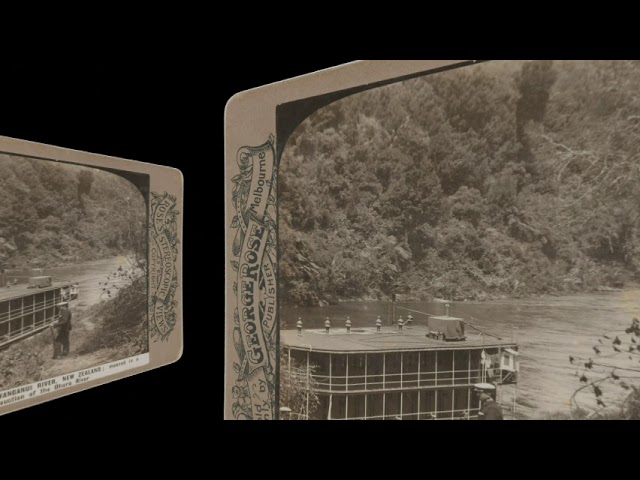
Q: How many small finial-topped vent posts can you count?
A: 6